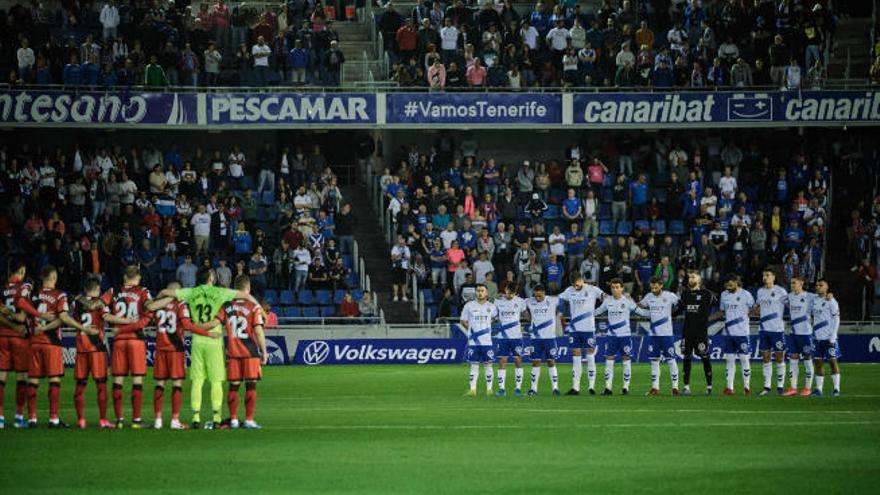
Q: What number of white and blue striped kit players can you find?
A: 10